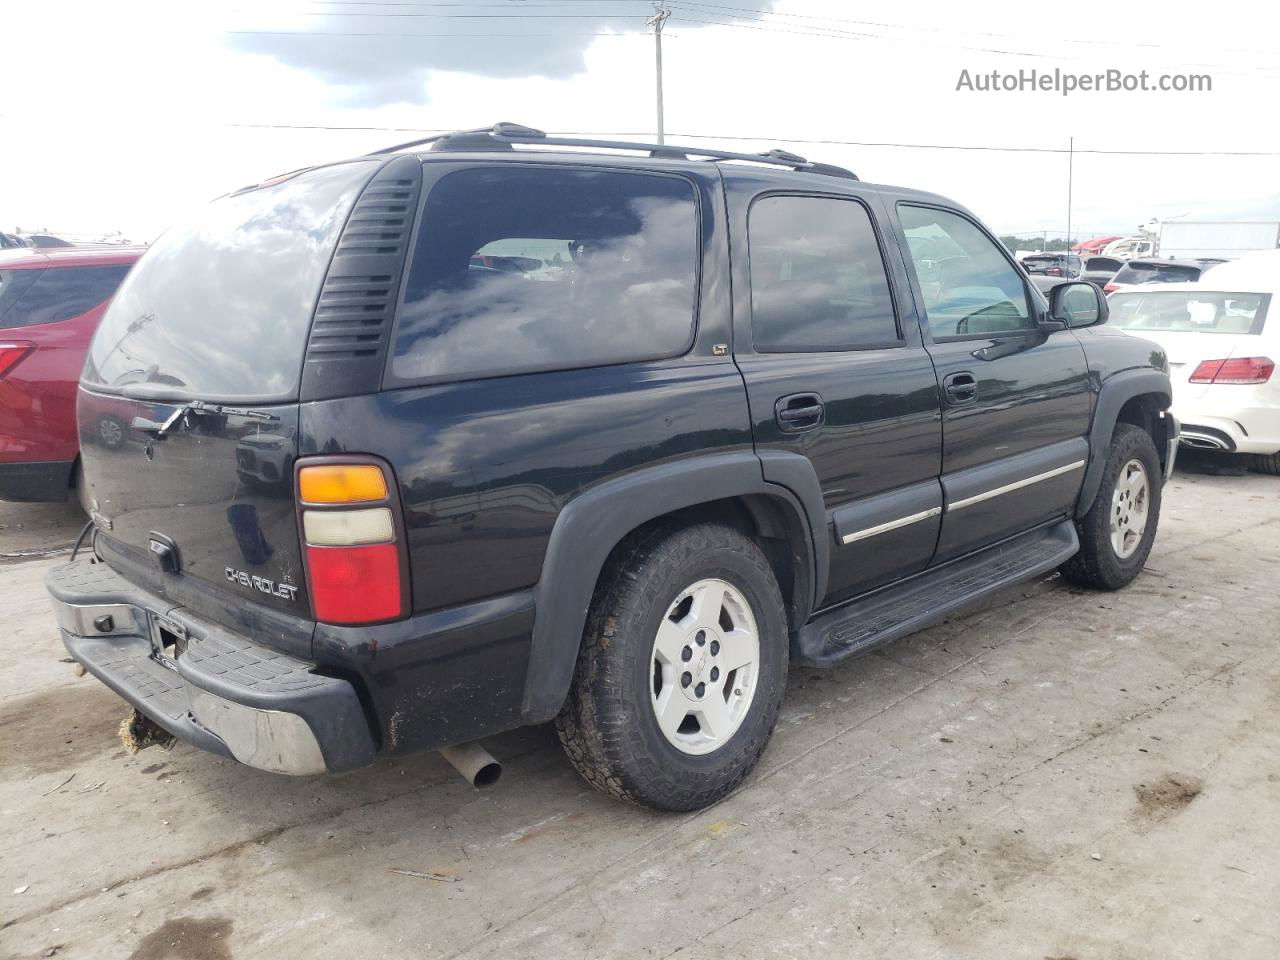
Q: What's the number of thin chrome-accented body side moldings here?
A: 2